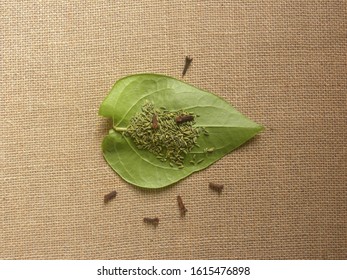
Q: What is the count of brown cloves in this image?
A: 7